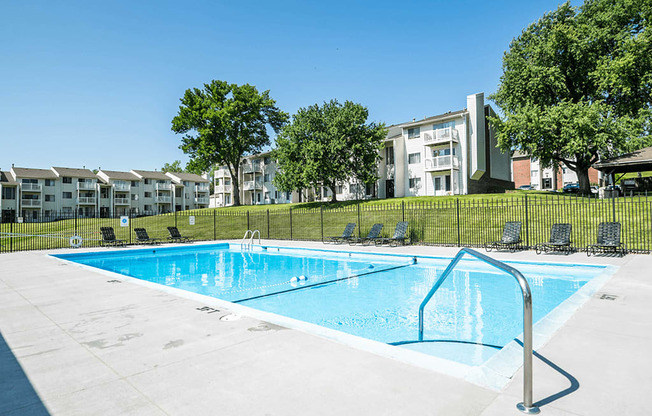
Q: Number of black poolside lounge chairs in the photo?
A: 9